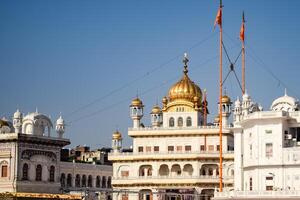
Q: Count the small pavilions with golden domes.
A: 4